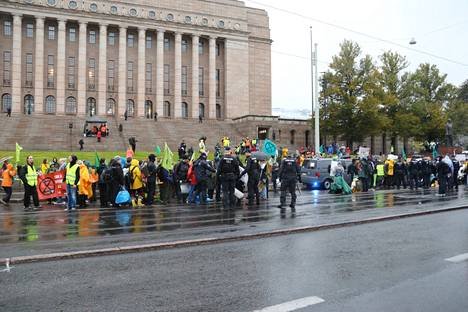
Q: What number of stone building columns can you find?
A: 11